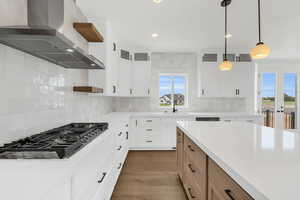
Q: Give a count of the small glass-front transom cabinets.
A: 5